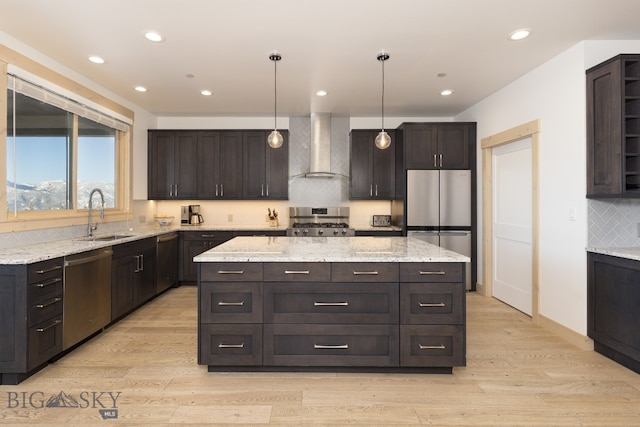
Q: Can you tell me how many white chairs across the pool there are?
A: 0